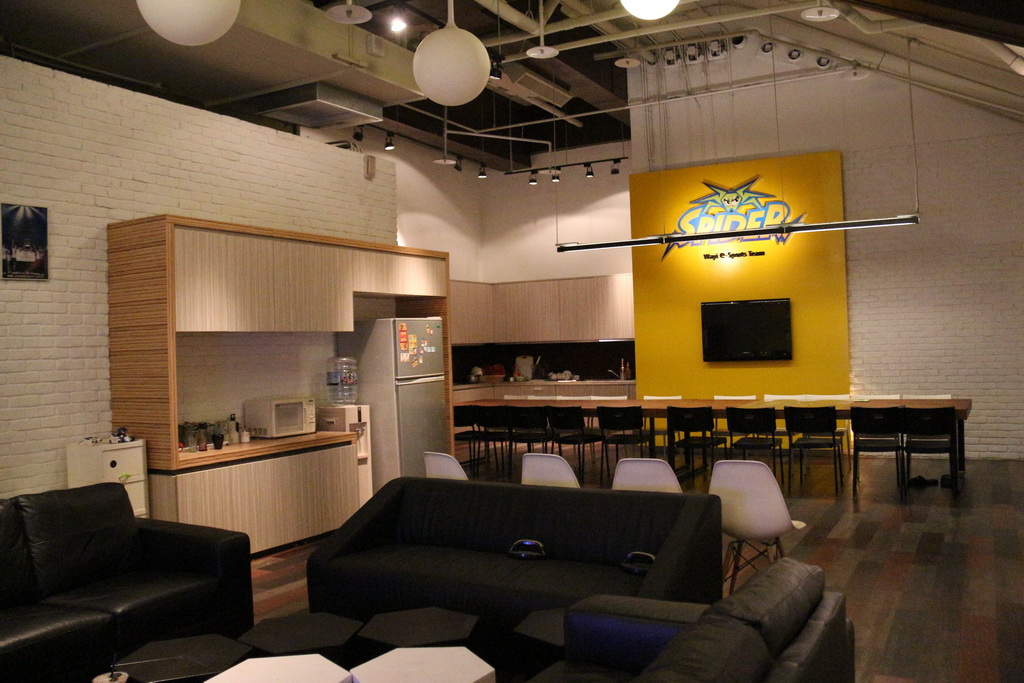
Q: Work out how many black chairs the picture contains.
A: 10